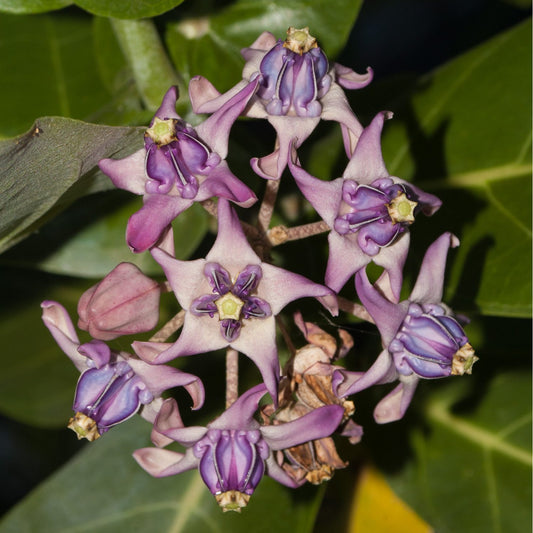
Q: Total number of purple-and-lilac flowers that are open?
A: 7